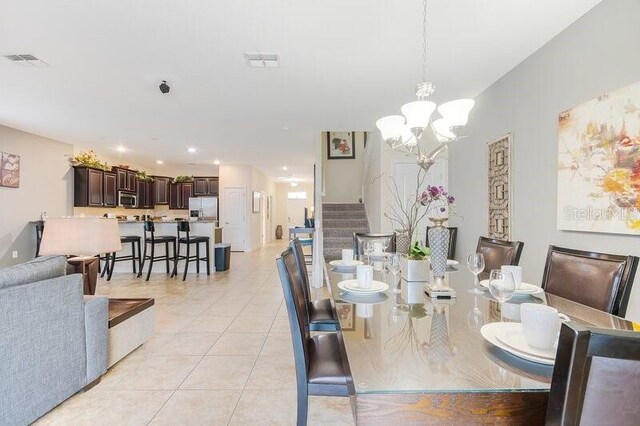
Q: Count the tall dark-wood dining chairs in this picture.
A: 7